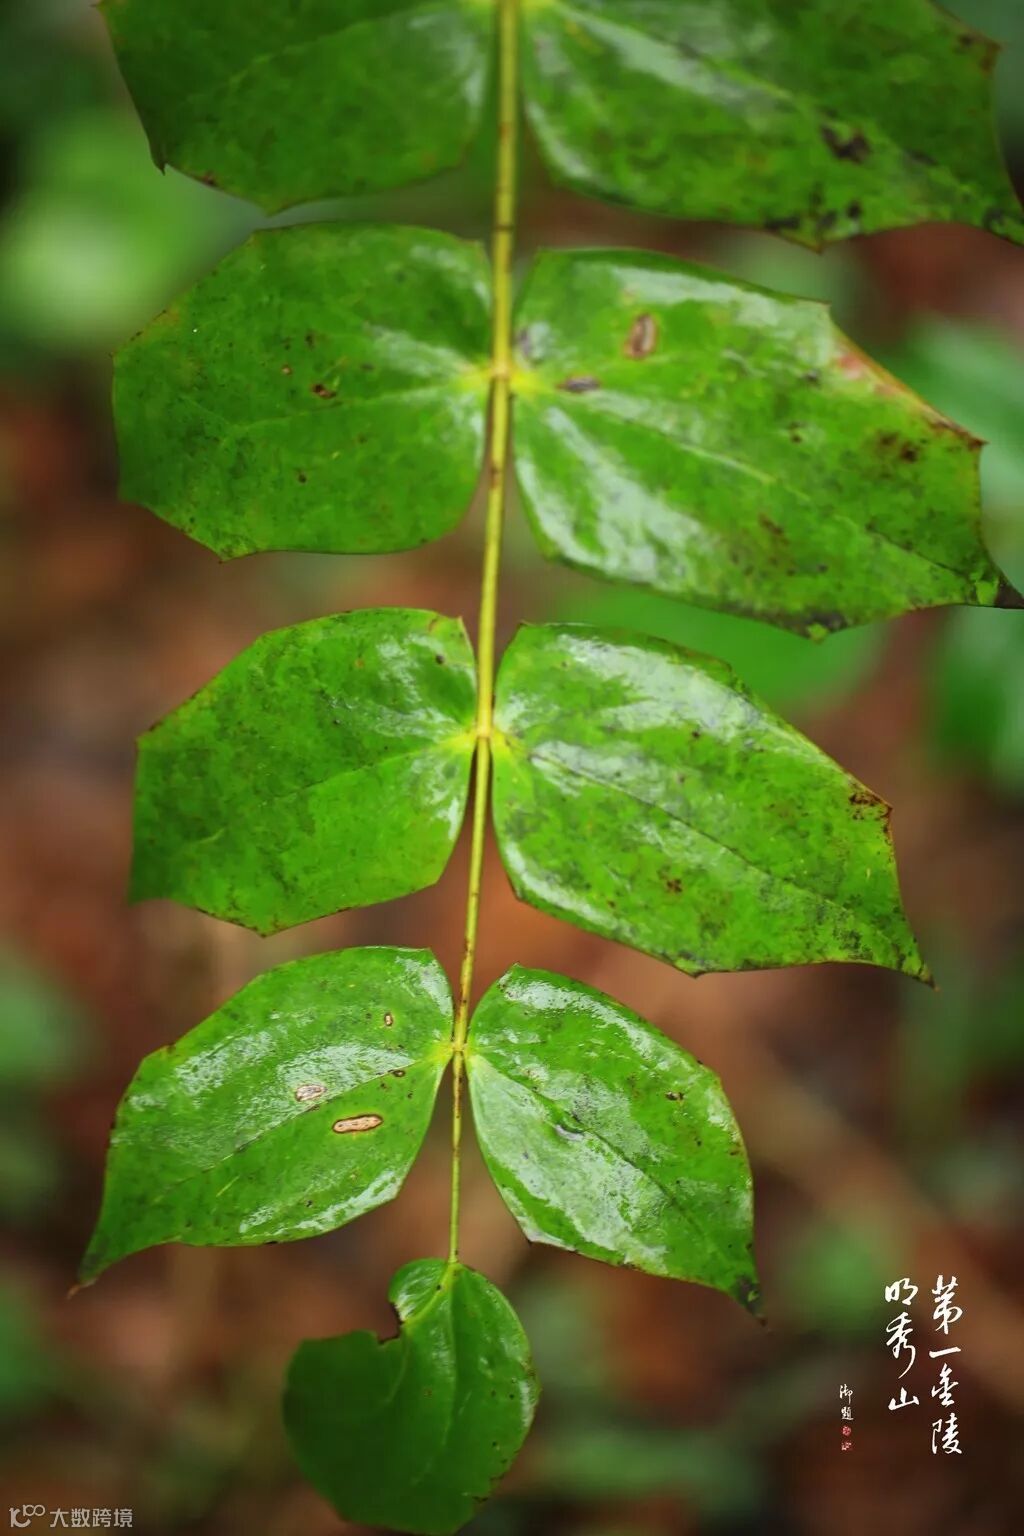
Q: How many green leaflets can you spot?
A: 9